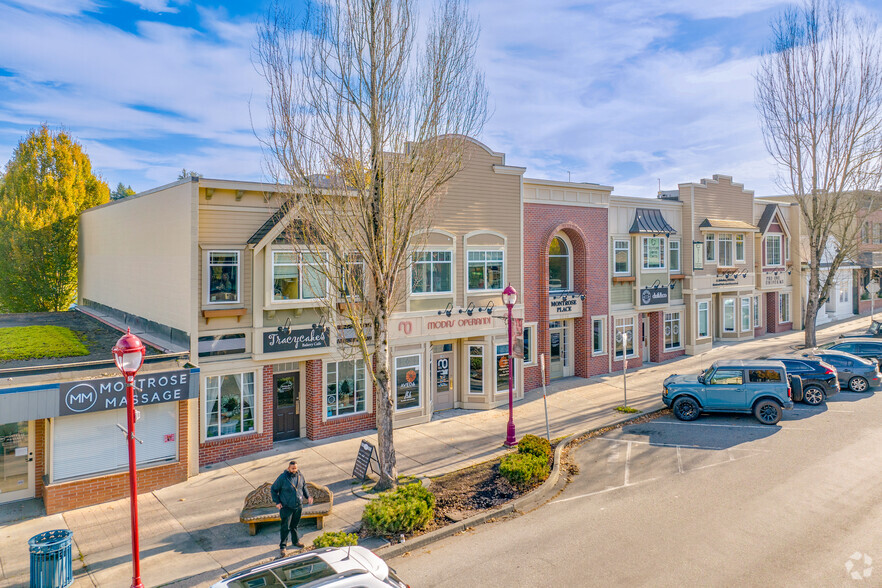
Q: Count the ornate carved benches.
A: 1